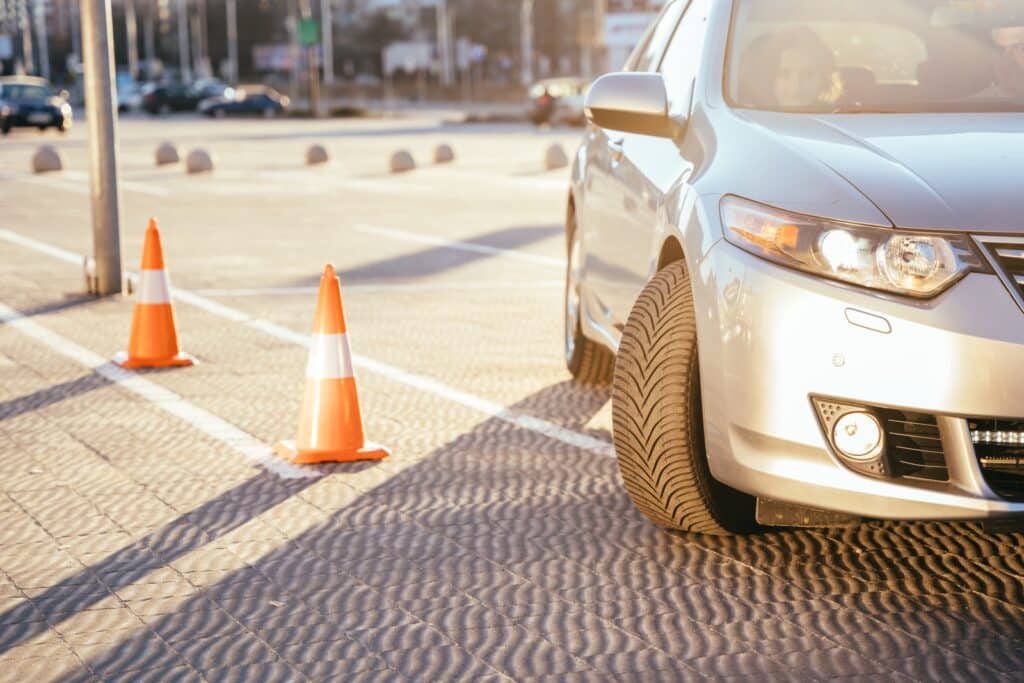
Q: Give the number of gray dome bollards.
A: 7